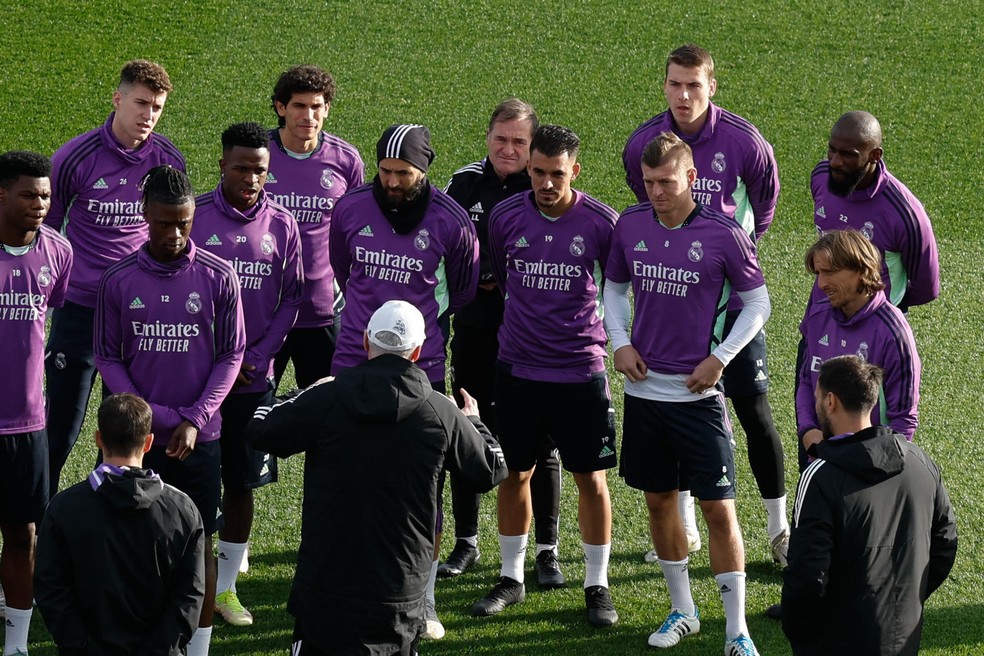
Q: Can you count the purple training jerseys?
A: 11